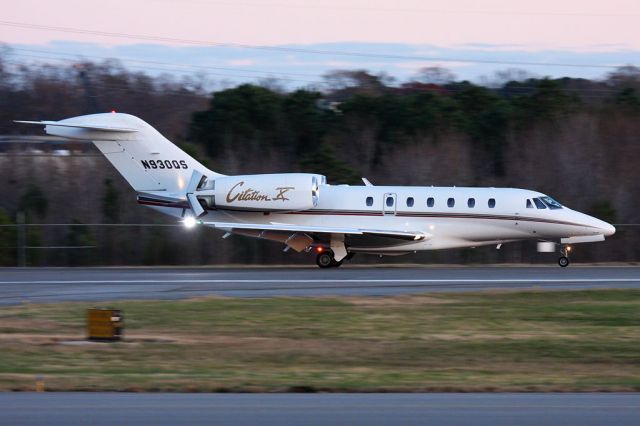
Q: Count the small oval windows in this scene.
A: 7